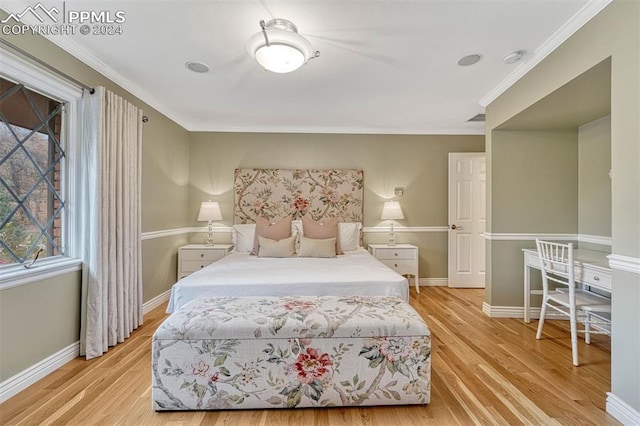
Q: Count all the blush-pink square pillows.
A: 2